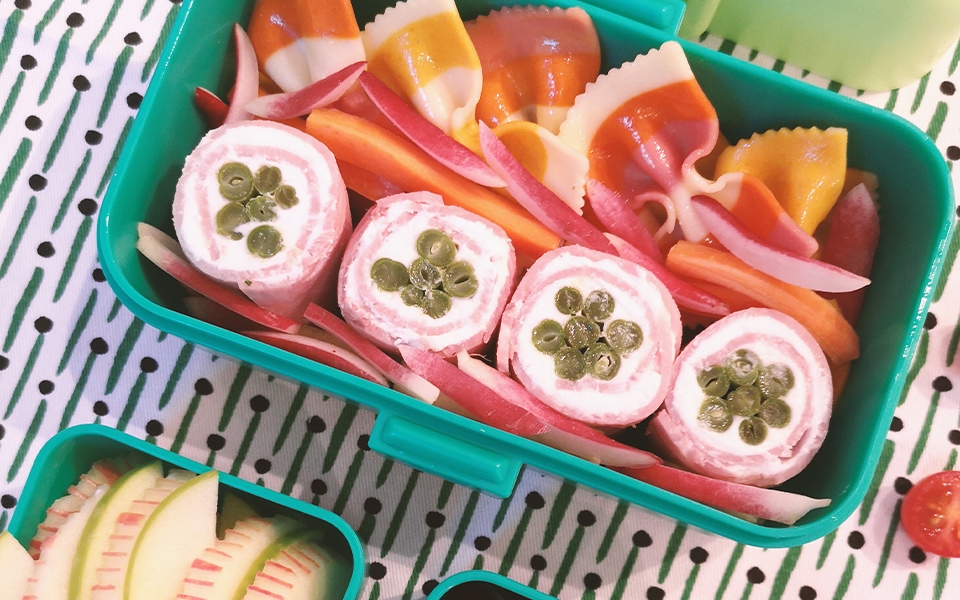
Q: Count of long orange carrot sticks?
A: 2